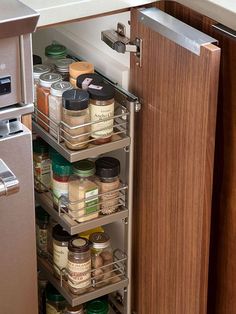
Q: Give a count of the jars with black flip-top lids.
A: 2